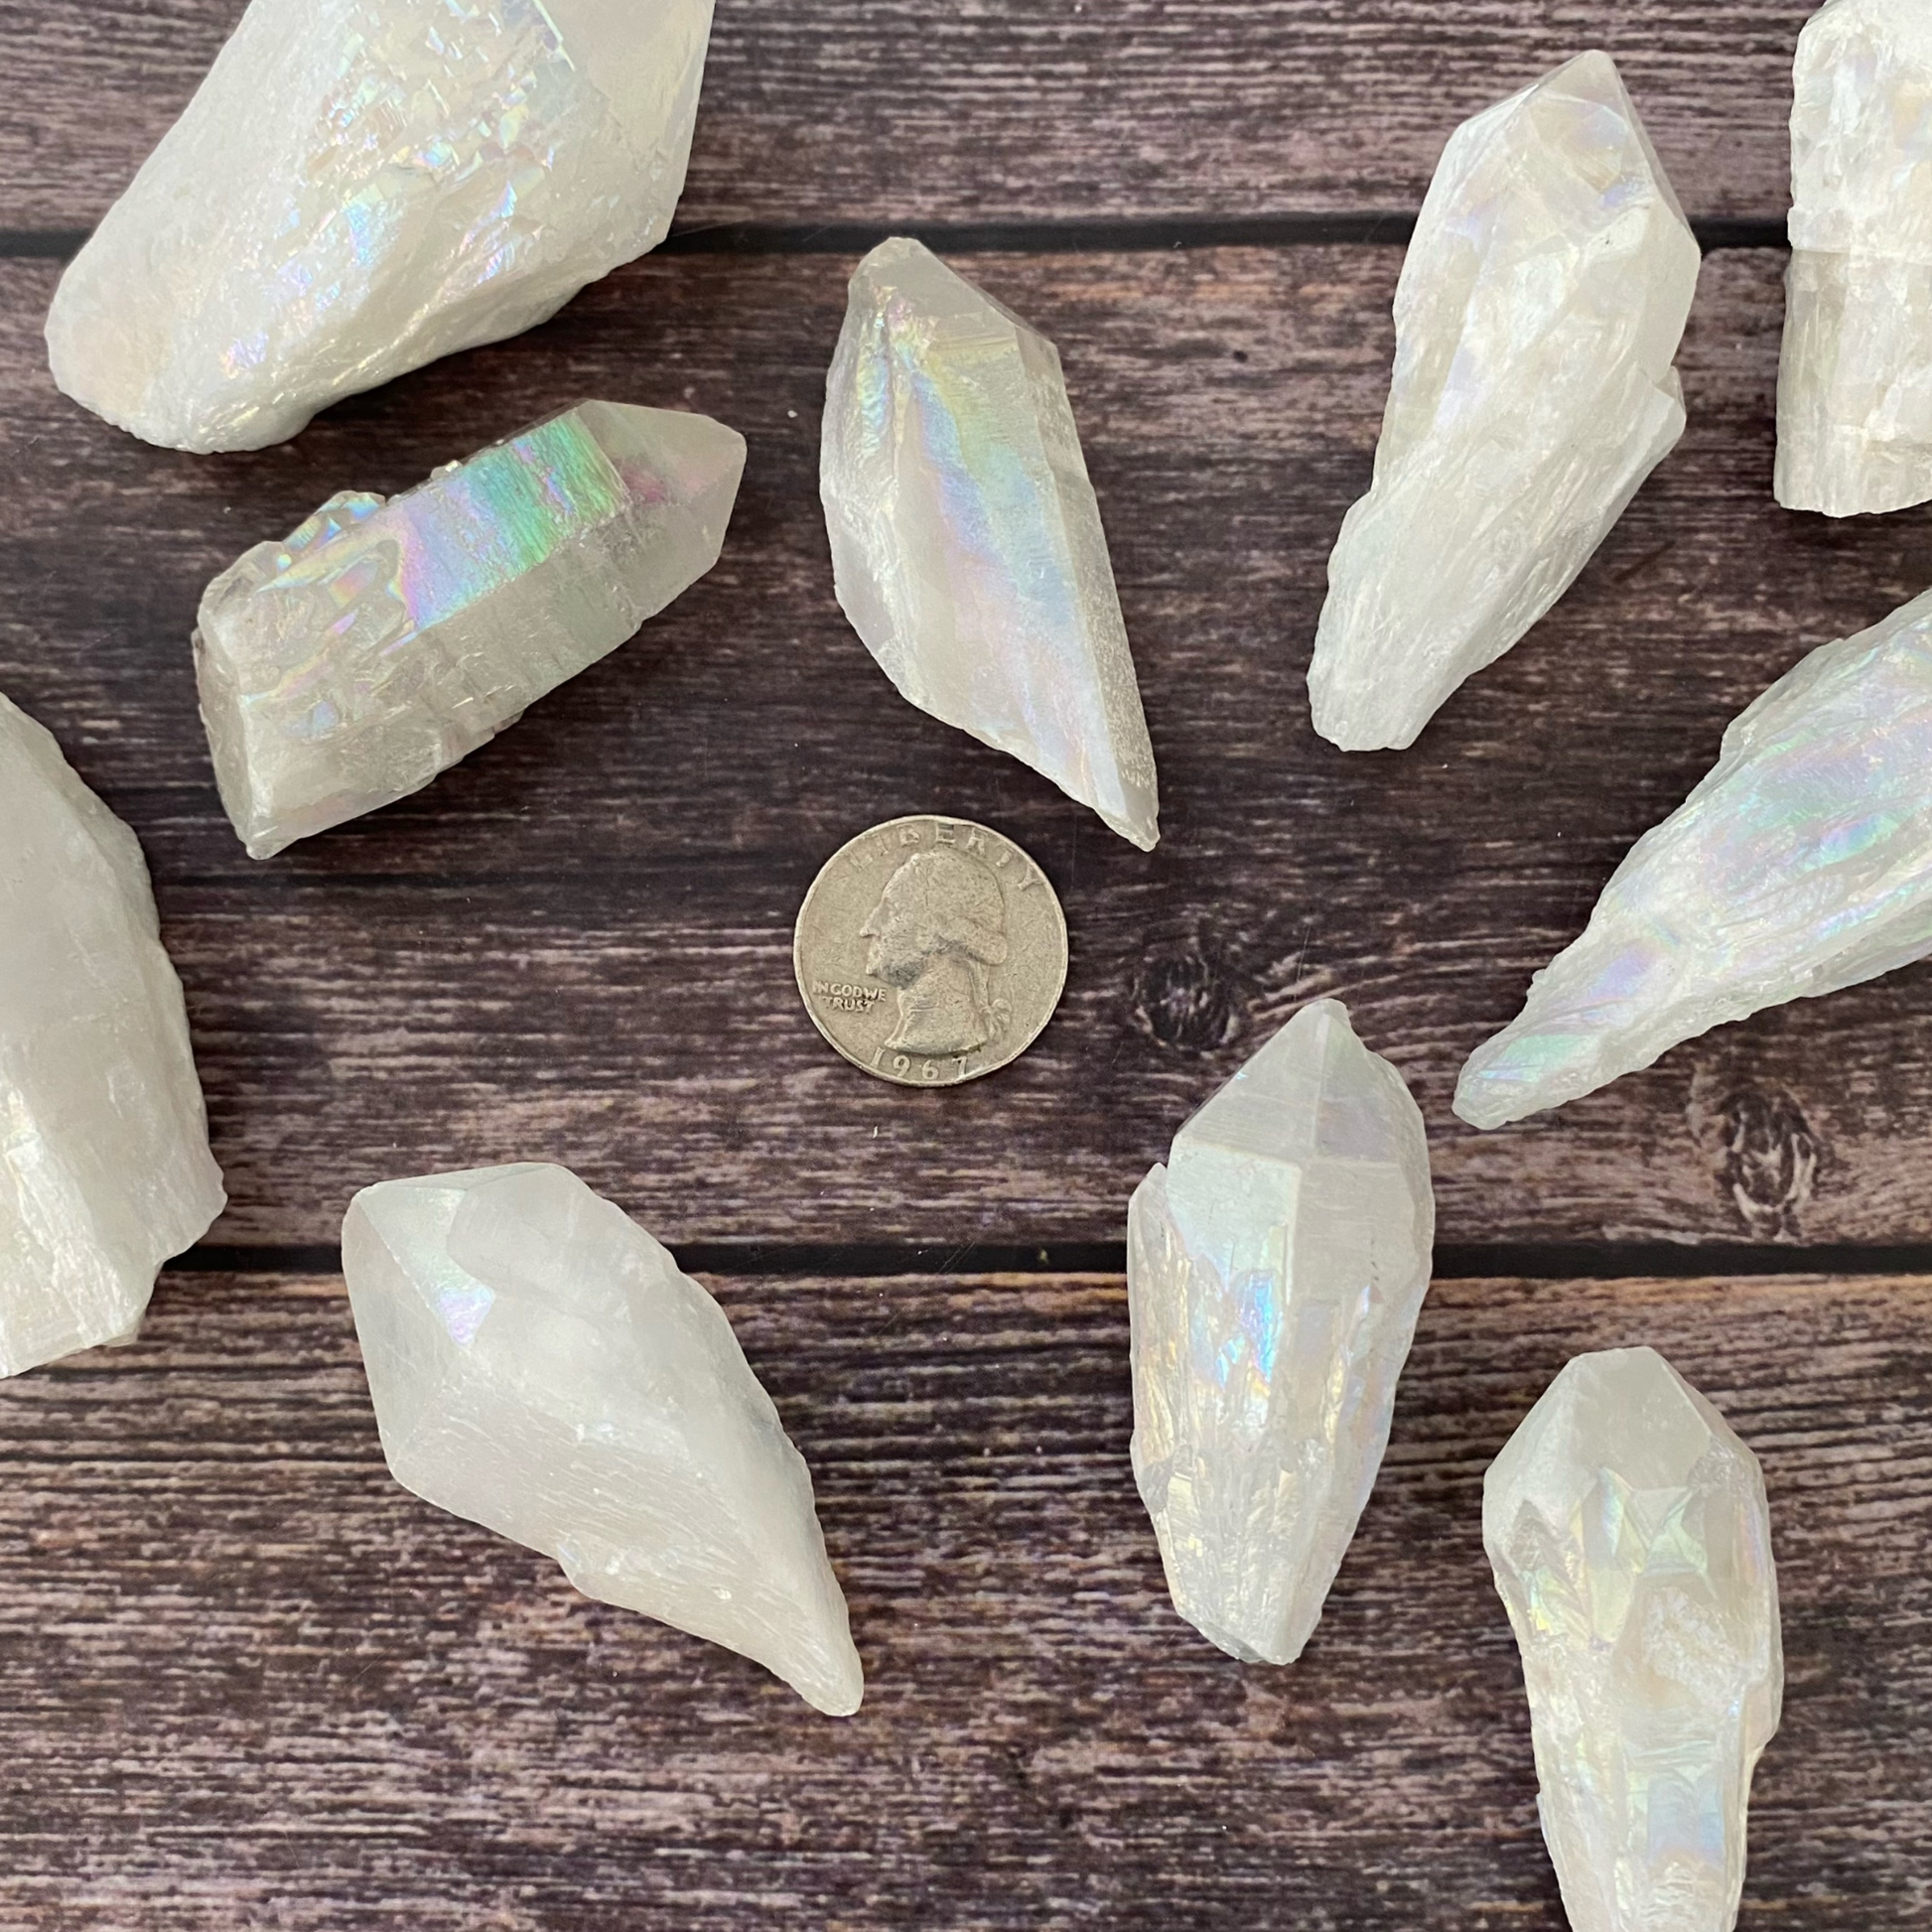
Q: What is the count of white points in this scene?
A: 10